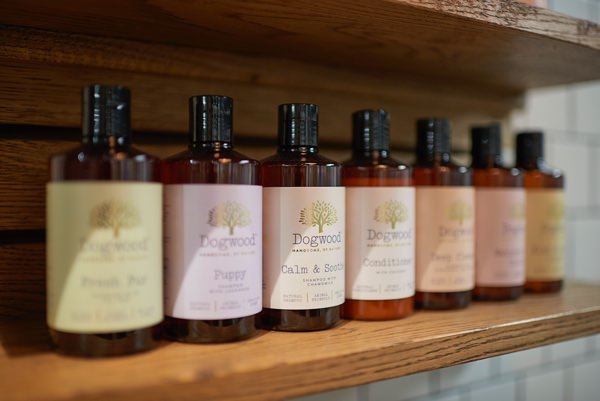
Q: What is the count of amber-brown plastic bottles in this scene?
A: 7